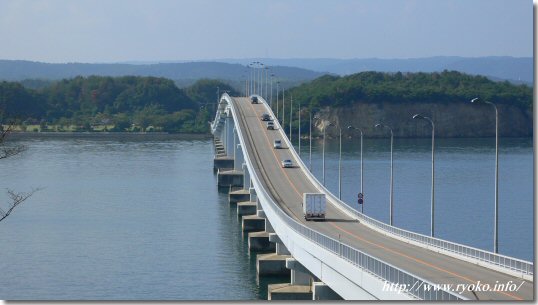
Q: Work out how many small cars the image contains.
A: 5